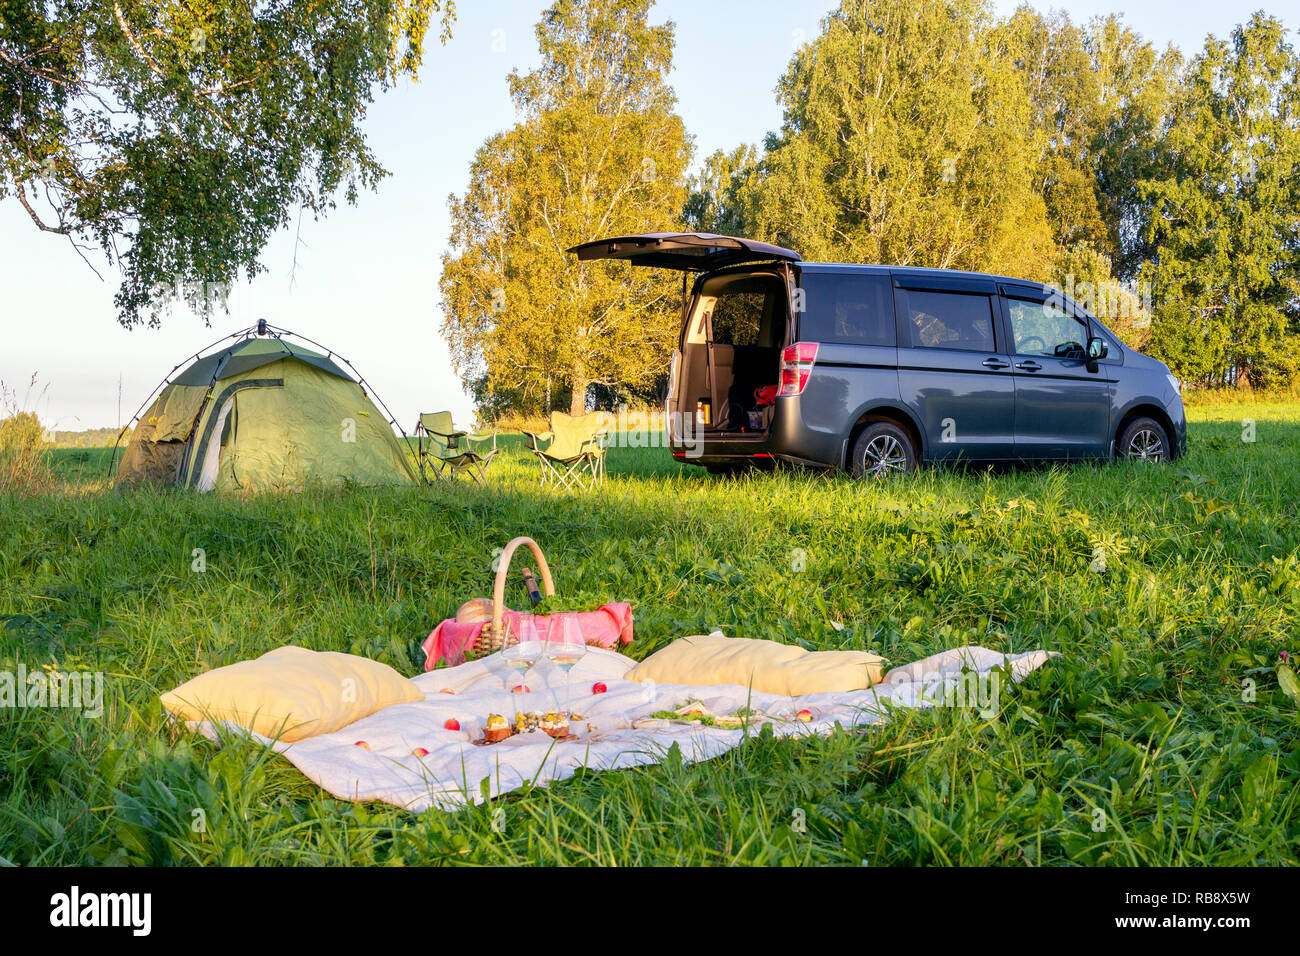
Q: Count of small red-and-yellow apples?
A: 7